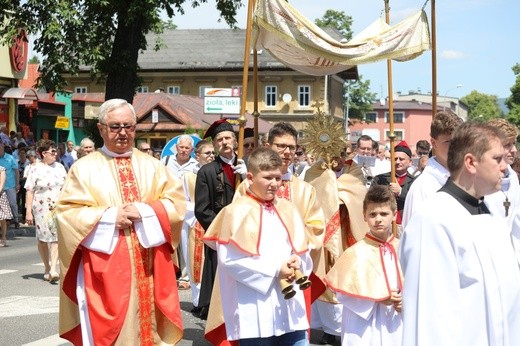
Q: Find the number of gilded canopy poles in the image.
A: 4